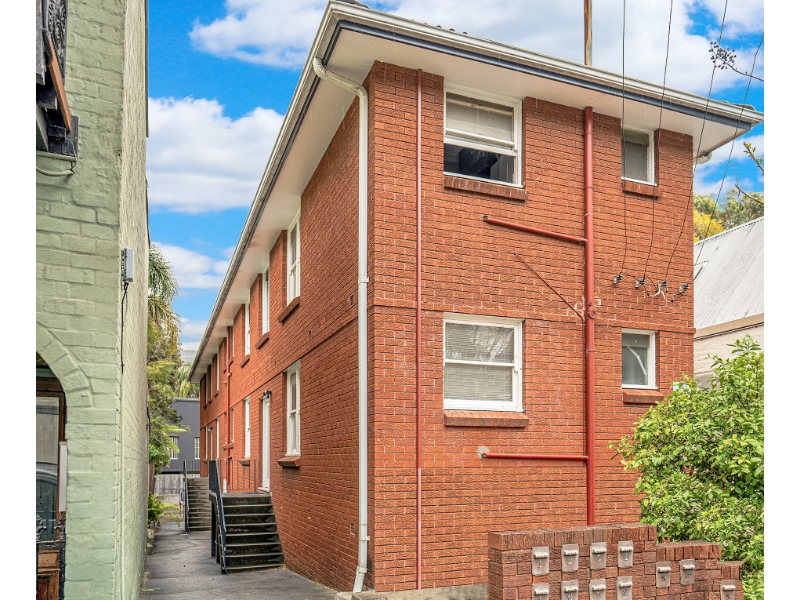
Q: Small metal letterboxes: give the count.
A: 11